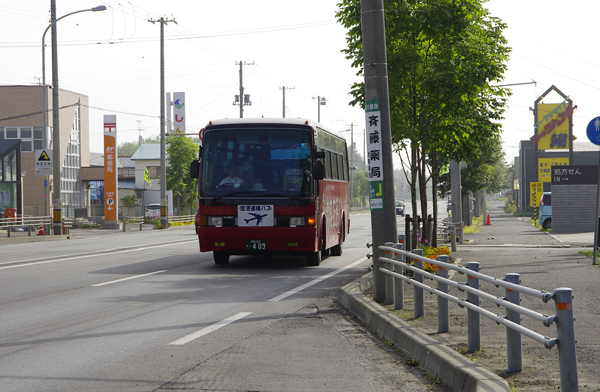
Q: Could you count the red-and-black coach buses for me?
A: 1